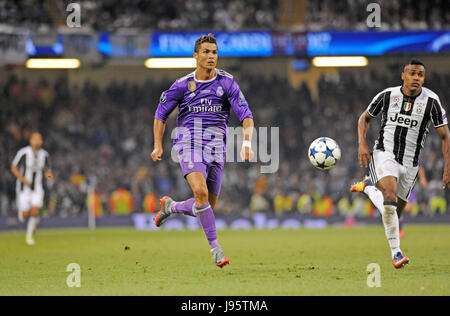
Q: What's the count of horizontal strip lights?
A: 3